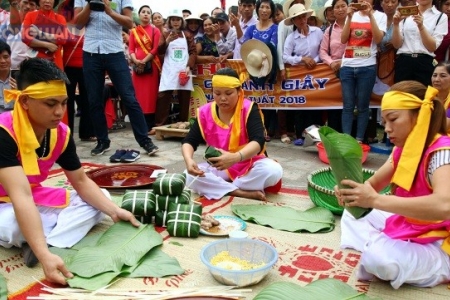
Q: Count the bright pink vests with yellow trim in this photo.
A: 3